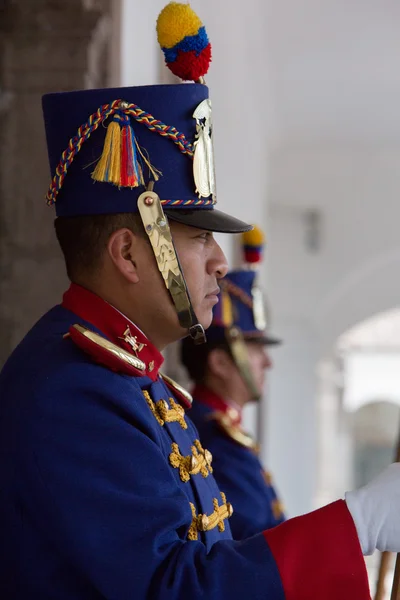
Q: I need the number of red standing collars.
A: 2